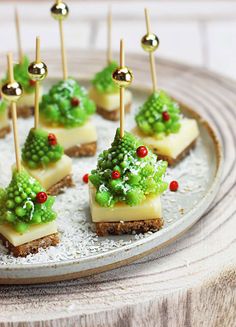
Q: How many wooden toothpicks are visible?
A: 7